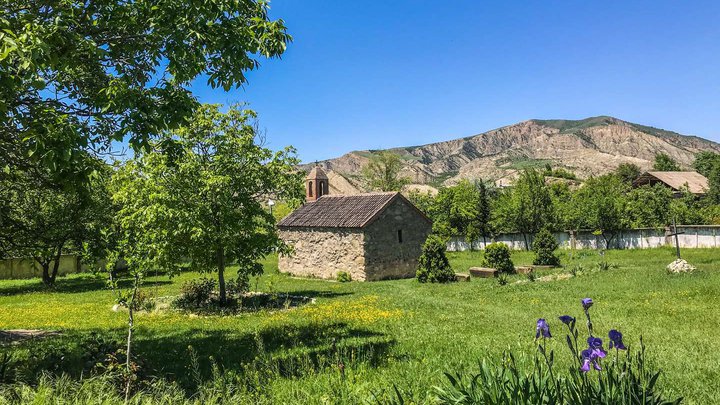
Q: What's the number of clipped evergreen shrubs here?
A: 3